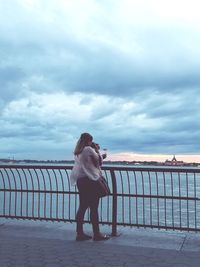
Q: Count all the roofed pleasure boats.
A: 0